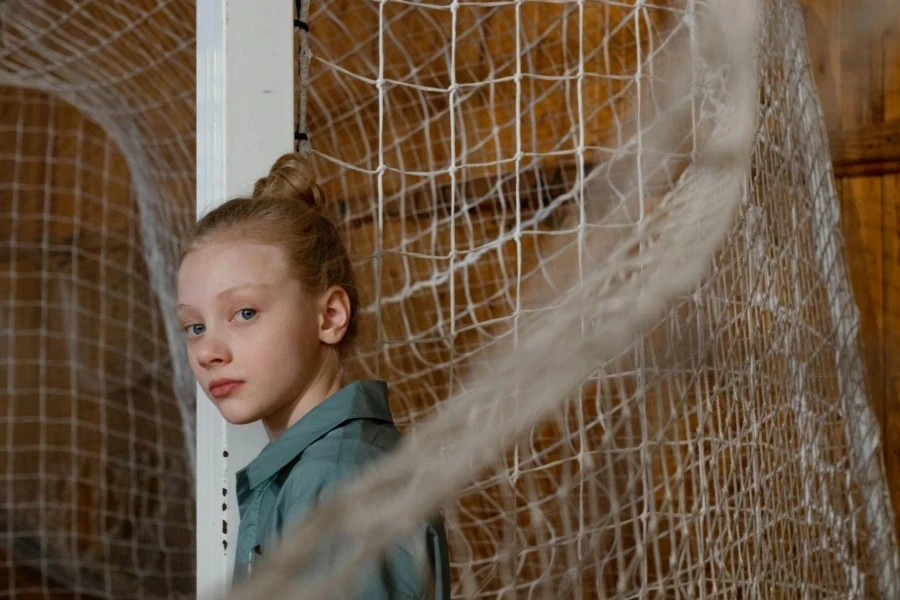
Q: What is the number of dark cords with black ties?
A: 1